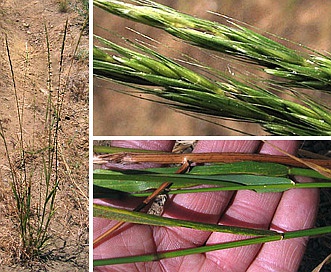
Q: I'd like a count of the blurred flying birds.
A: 0